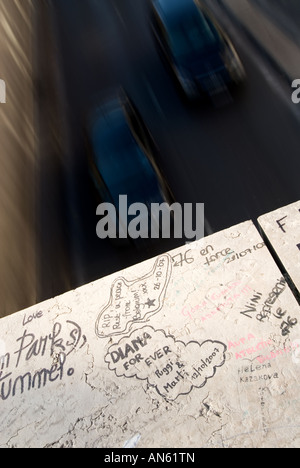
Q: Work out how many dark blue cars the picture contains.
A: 2